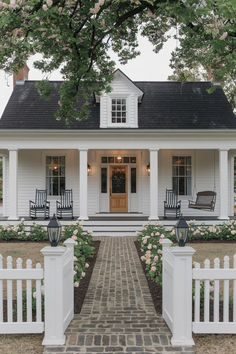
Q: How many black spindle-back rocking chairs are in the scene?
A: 3